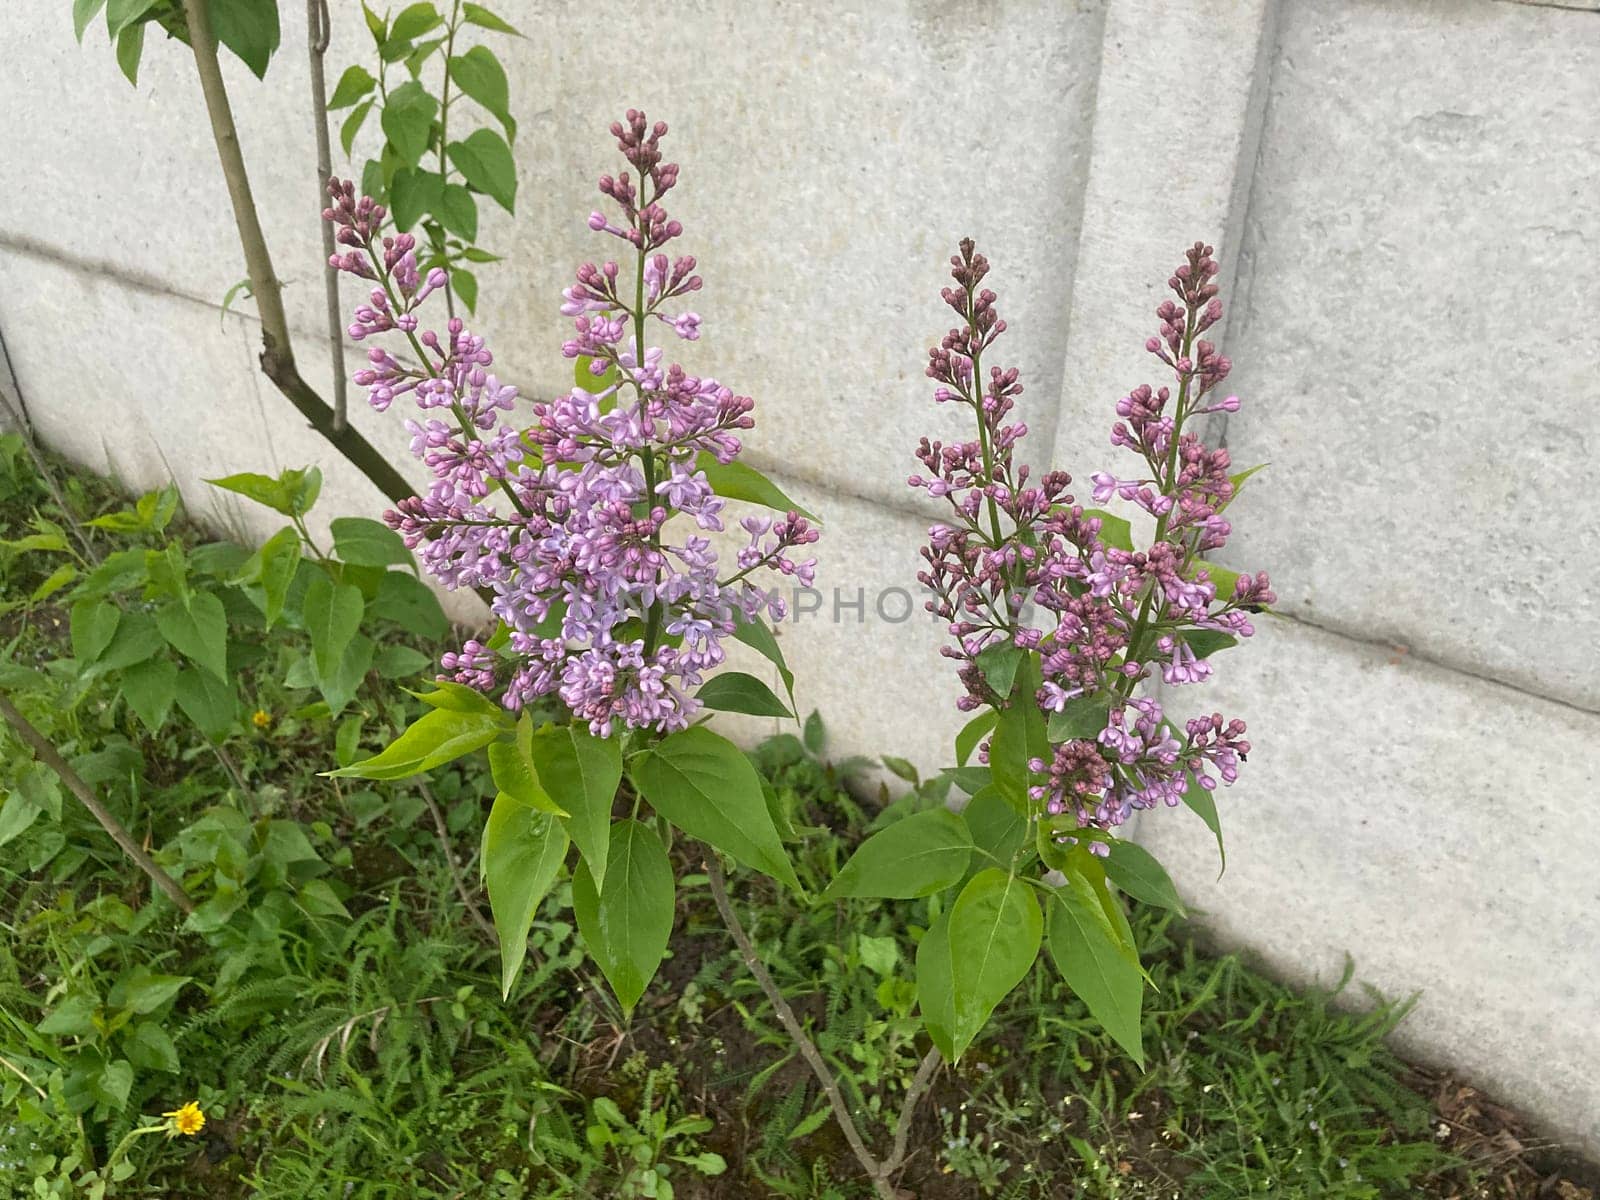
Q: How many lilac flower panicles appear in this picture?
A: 4